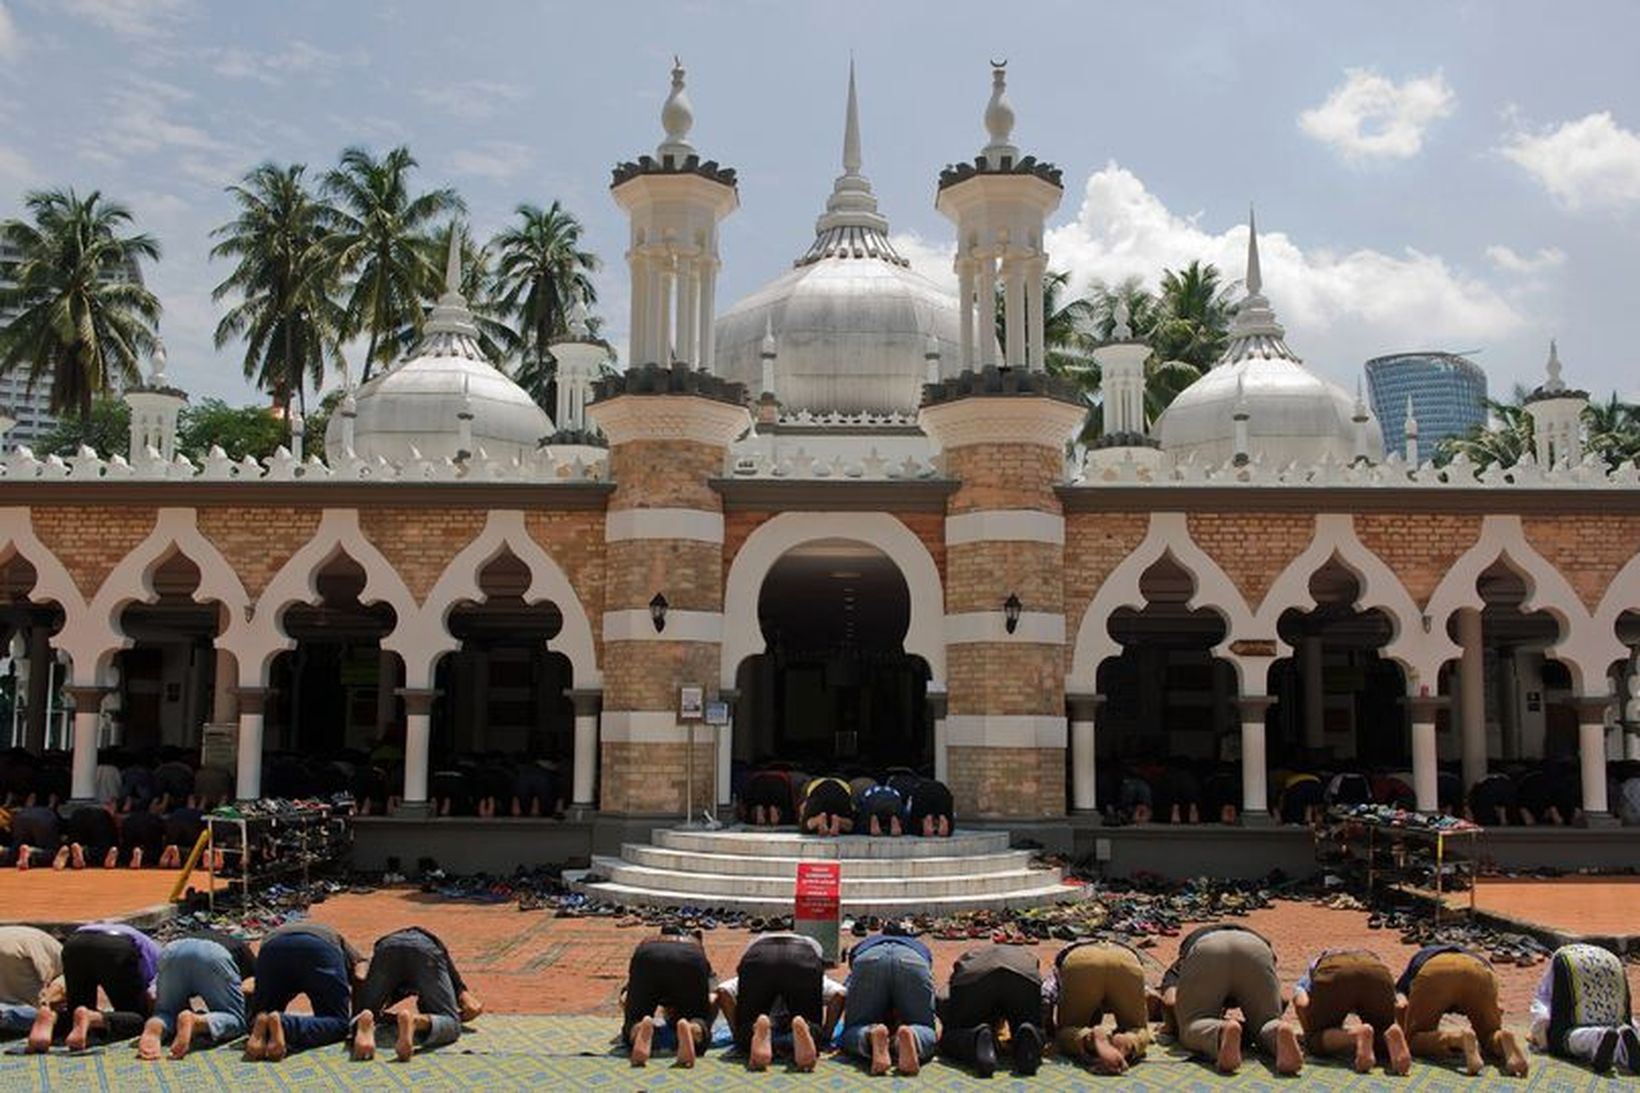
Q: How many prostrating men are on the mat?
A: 14